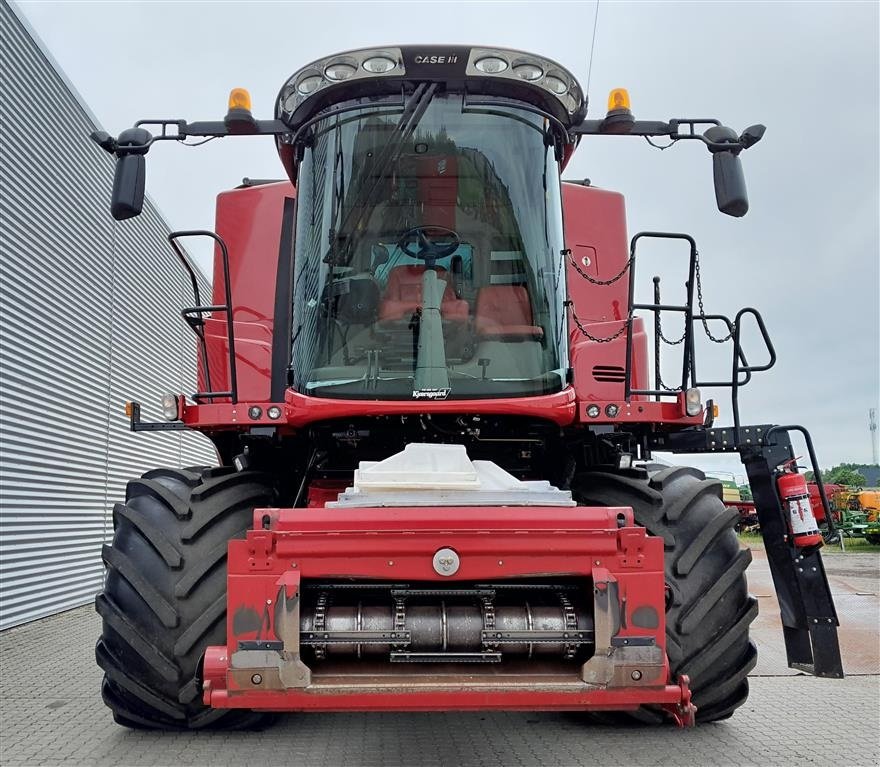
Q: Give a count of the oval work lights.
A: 8